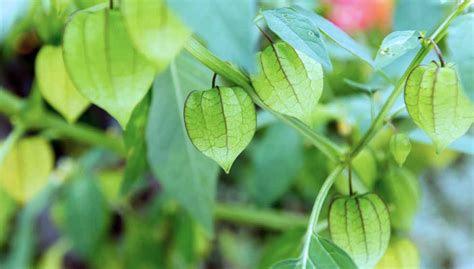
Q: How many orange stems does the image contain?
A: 0